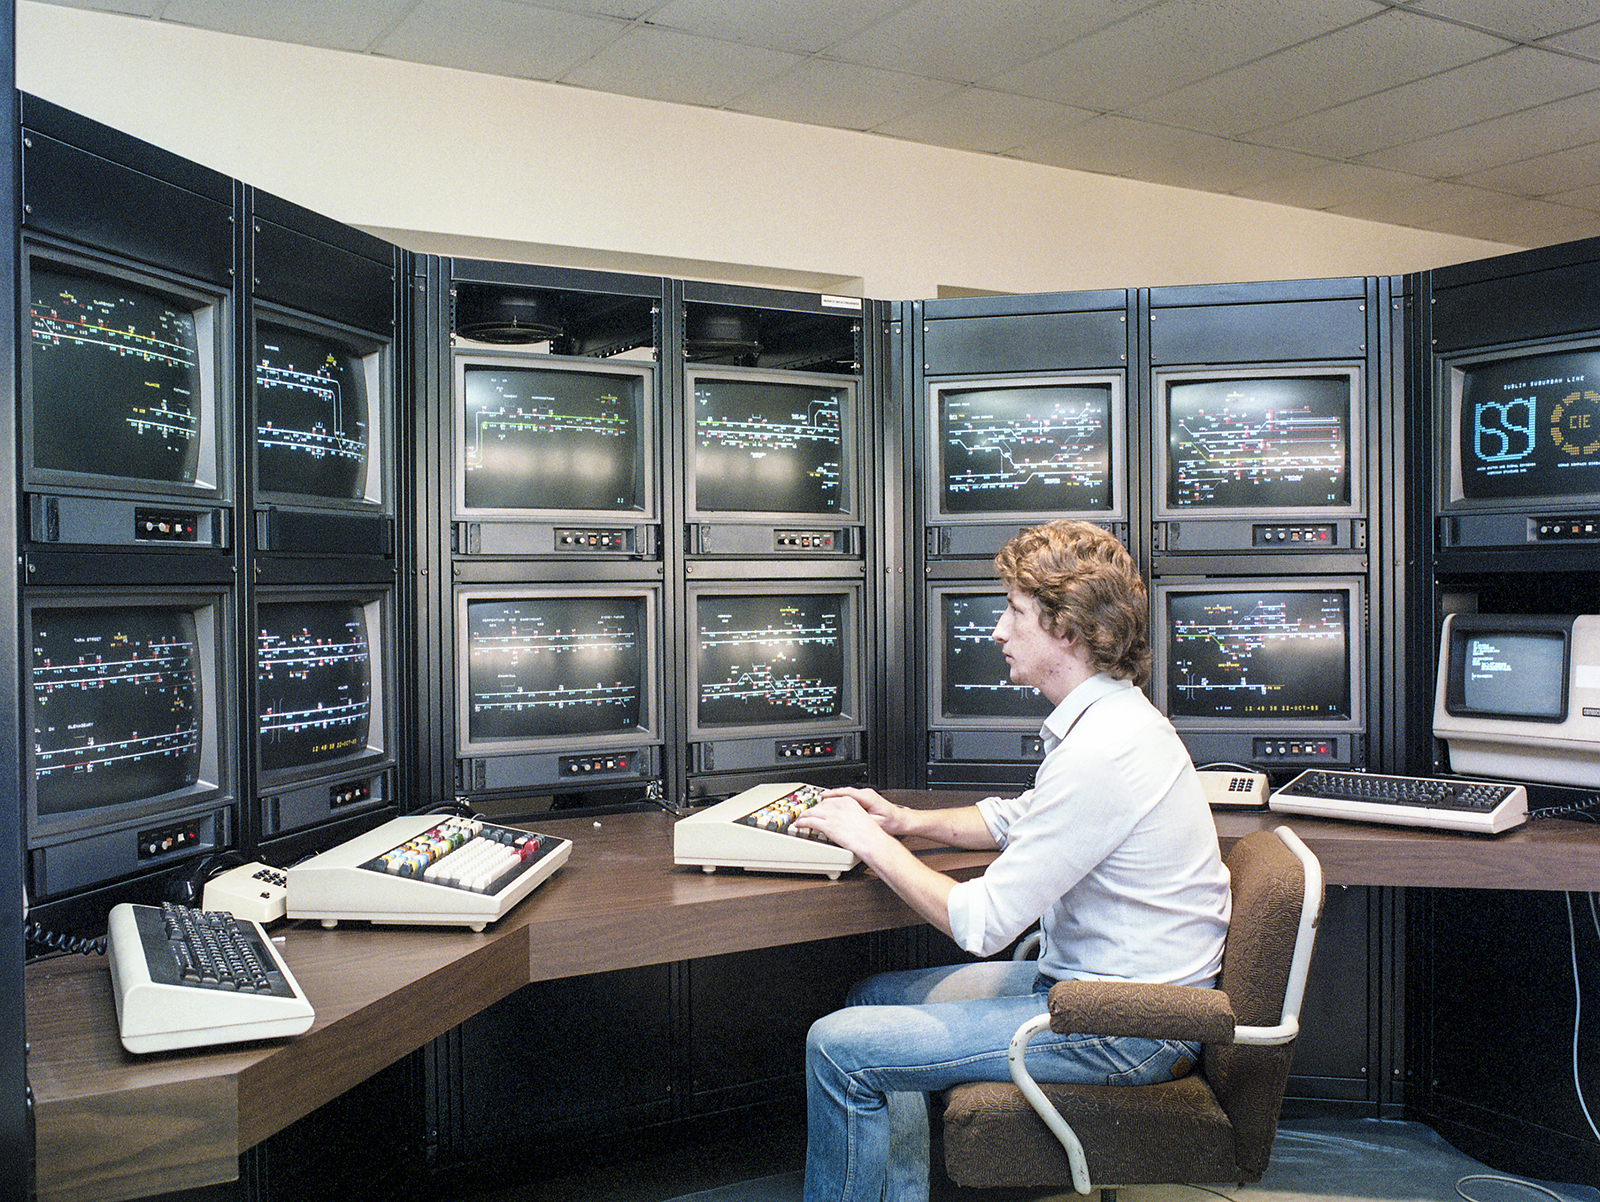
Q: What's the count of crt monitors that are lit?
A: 14